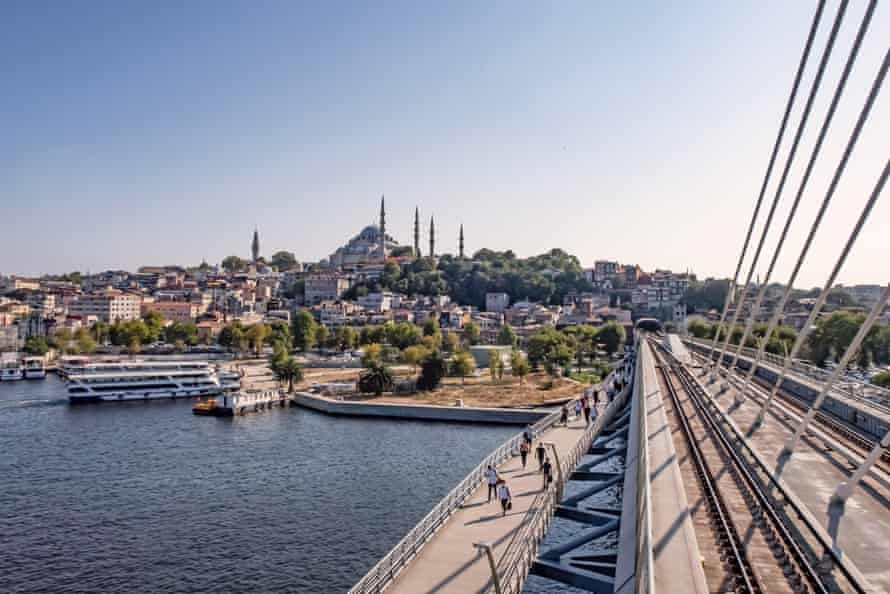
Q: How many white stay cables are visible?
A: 7